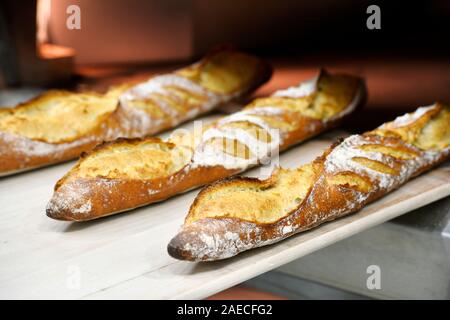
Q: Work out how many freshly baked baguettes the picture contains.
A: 3